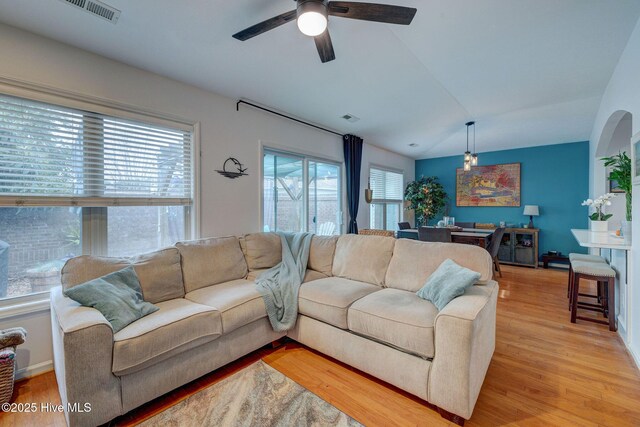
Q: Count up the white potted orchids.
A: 1